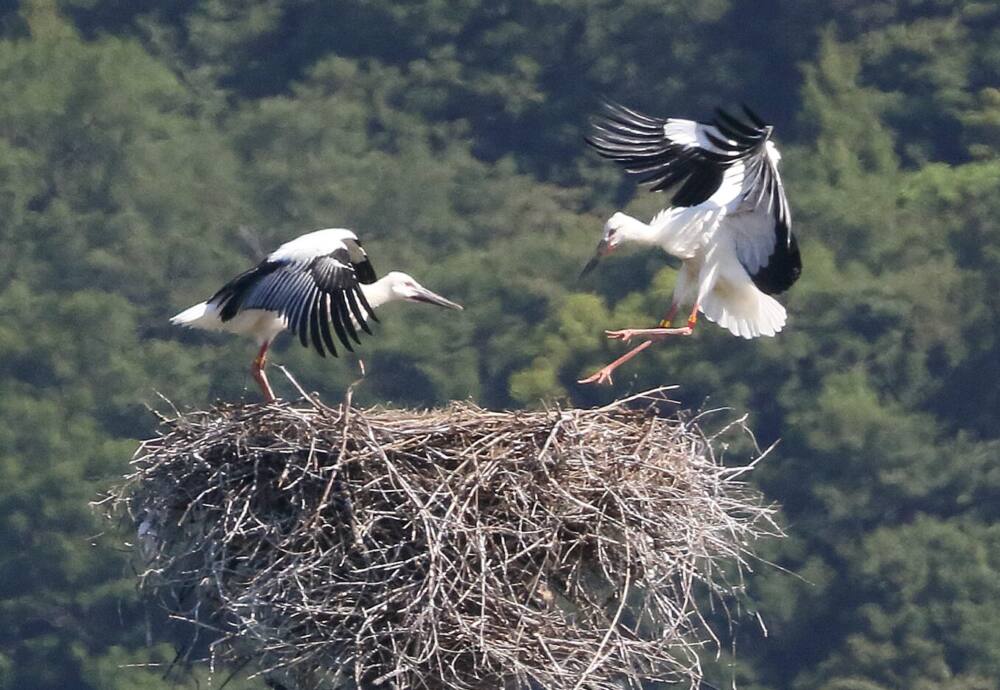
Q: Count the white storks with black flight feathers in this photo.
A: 2